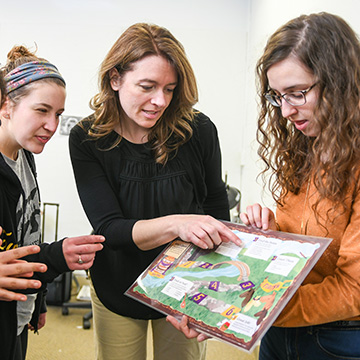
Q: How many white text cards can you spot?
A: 5